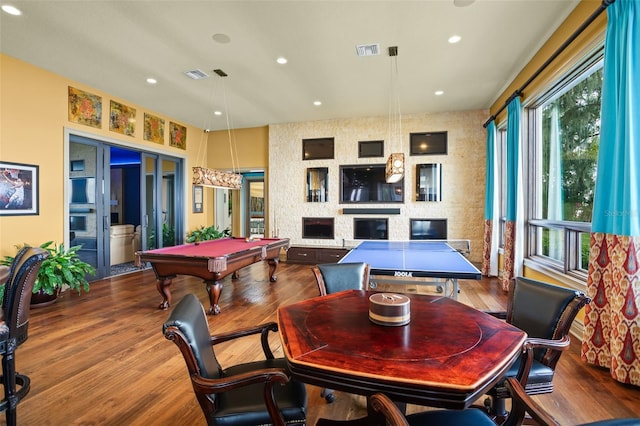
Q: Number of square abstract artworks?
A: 4